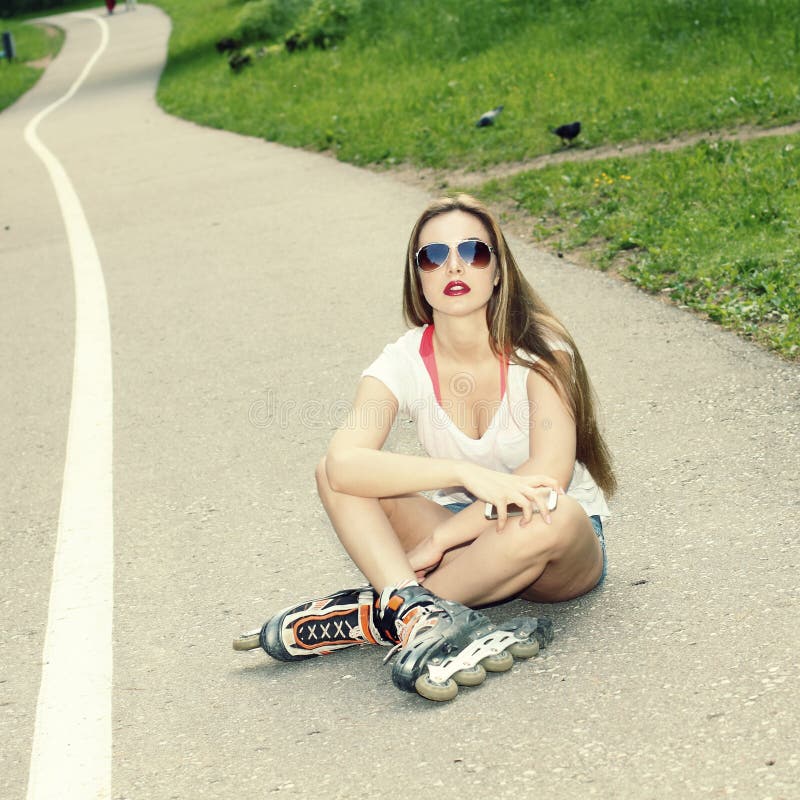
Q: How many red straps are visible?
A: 2